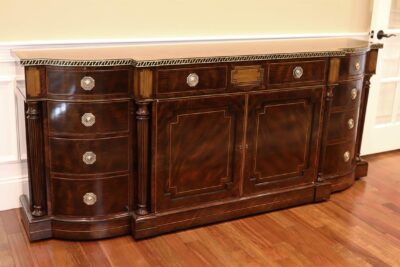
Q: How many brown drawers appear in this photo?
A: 10